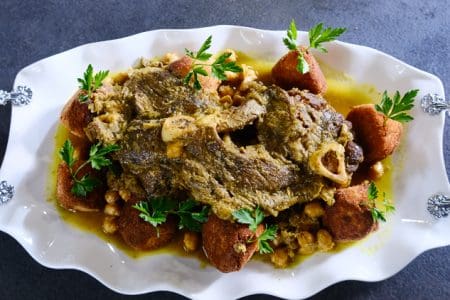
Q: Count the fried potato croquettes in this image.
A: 8